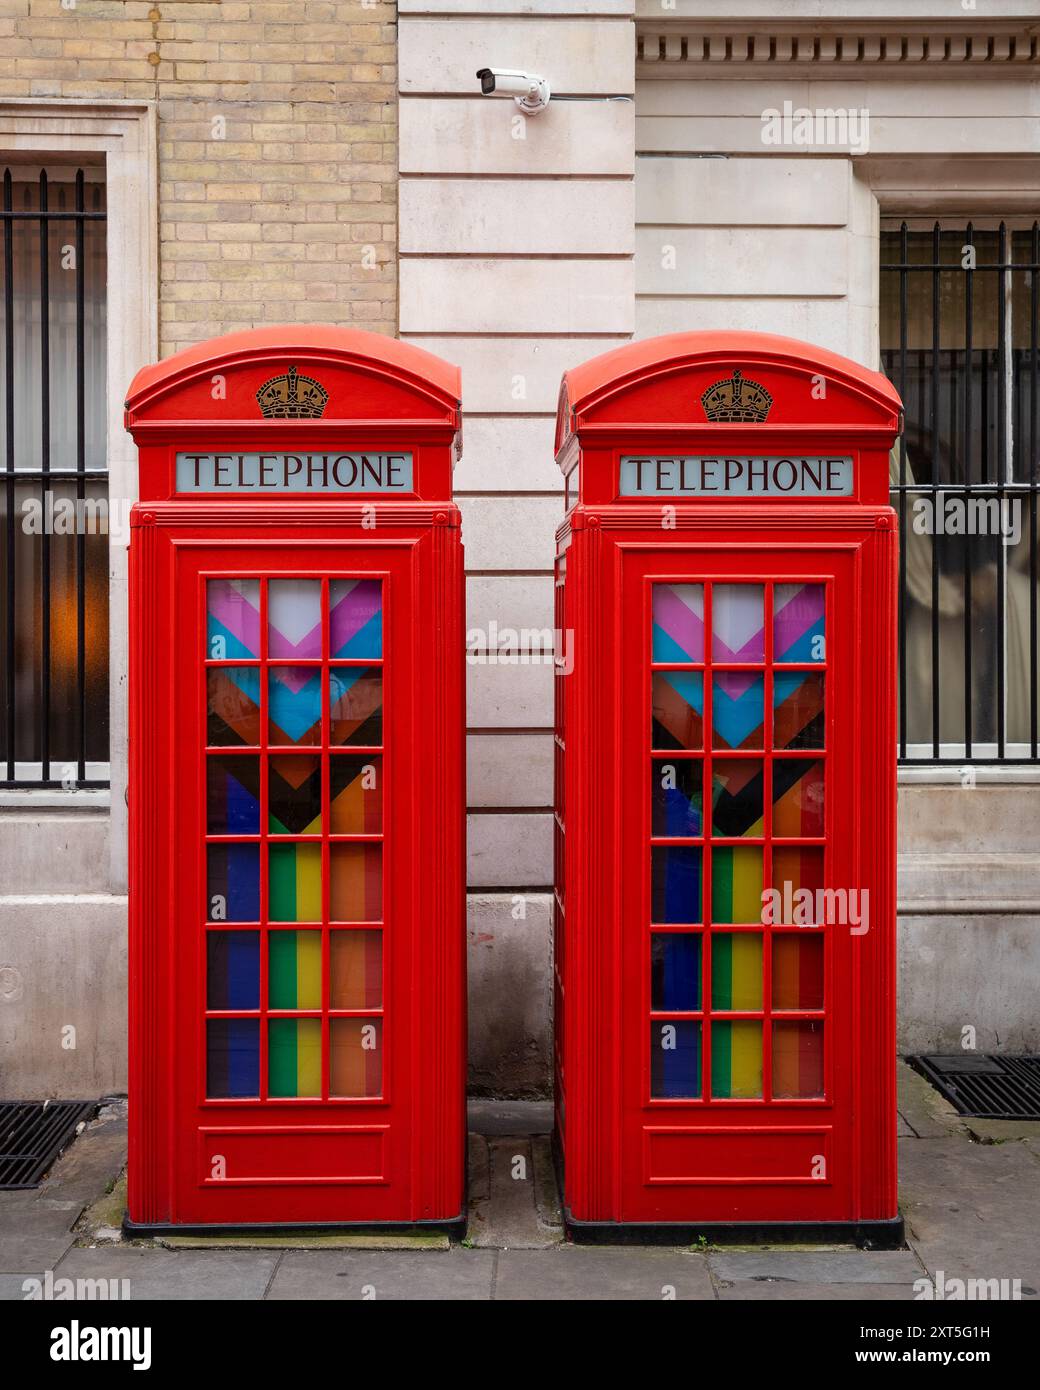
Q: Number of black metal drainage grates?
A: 2